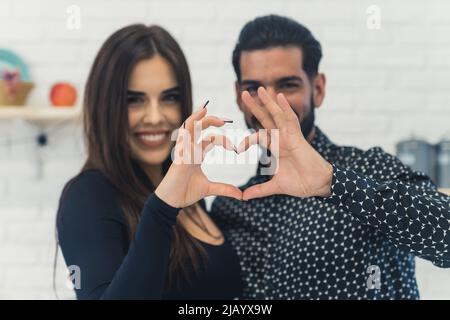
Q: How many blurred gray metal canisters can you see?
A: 2